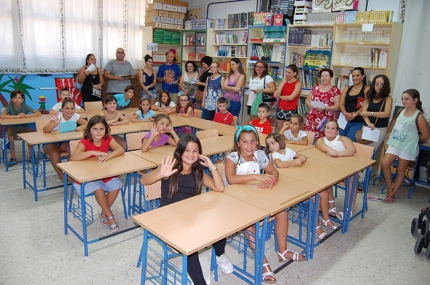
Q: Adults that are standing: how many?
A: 13